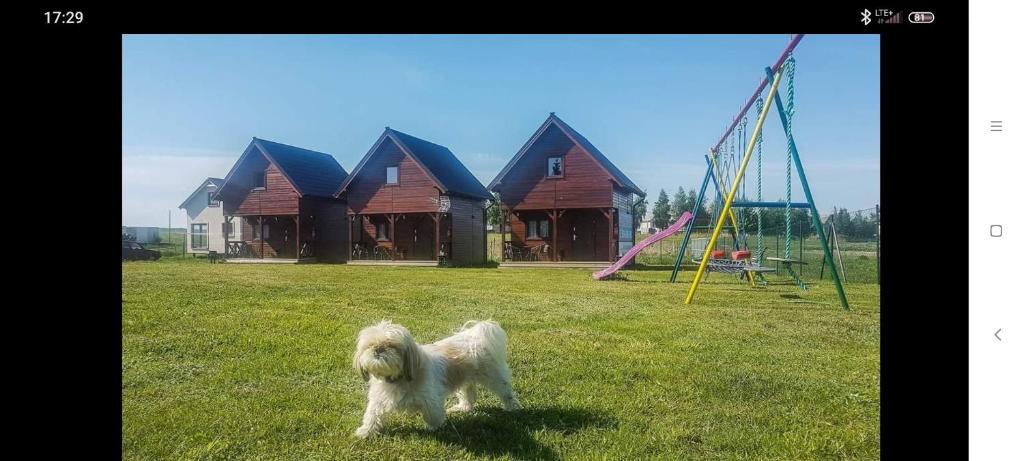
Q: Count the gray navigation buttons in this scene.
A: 3